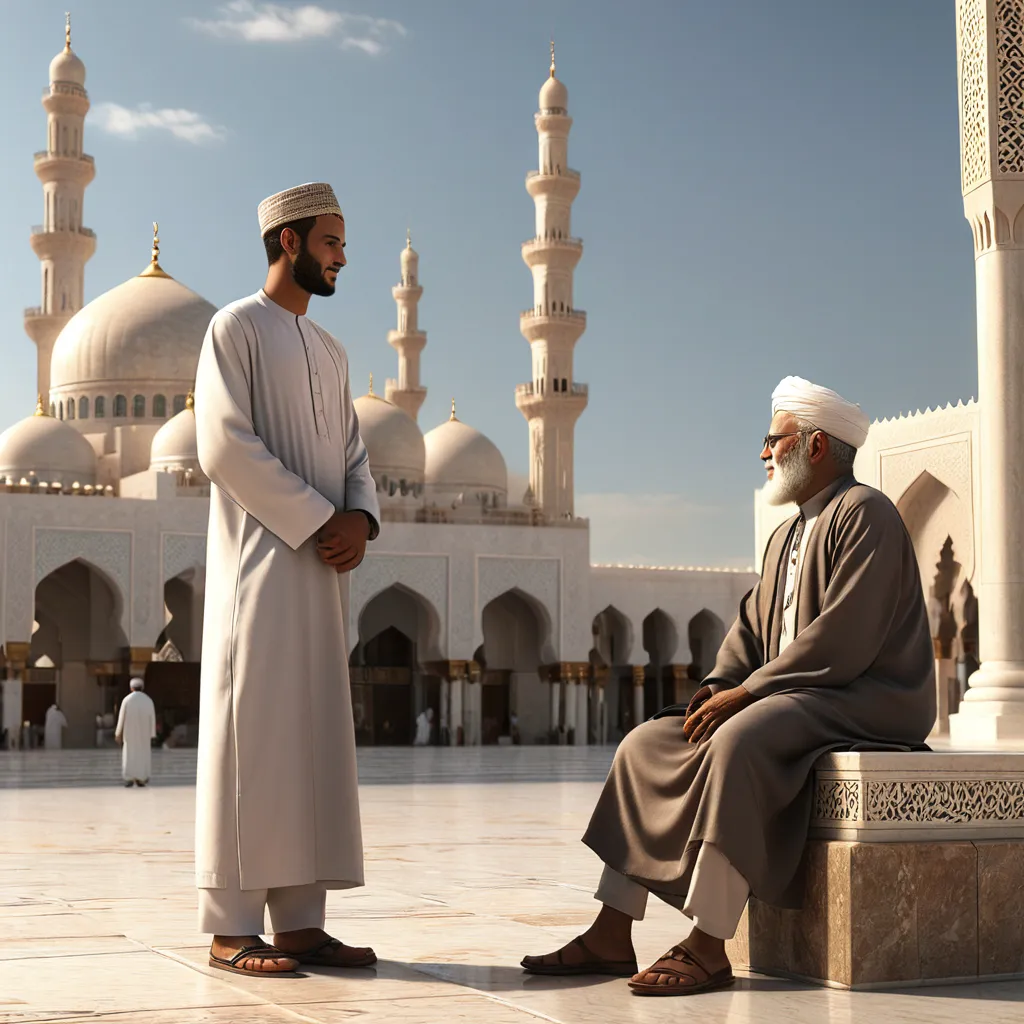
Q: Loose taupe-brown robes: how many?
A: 1